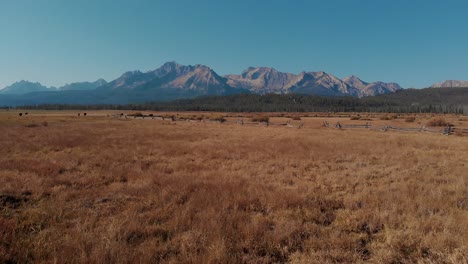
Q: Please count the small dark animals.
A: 4